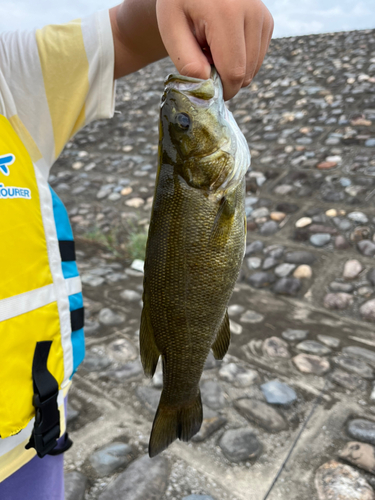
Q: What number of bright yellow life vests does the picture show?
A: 1